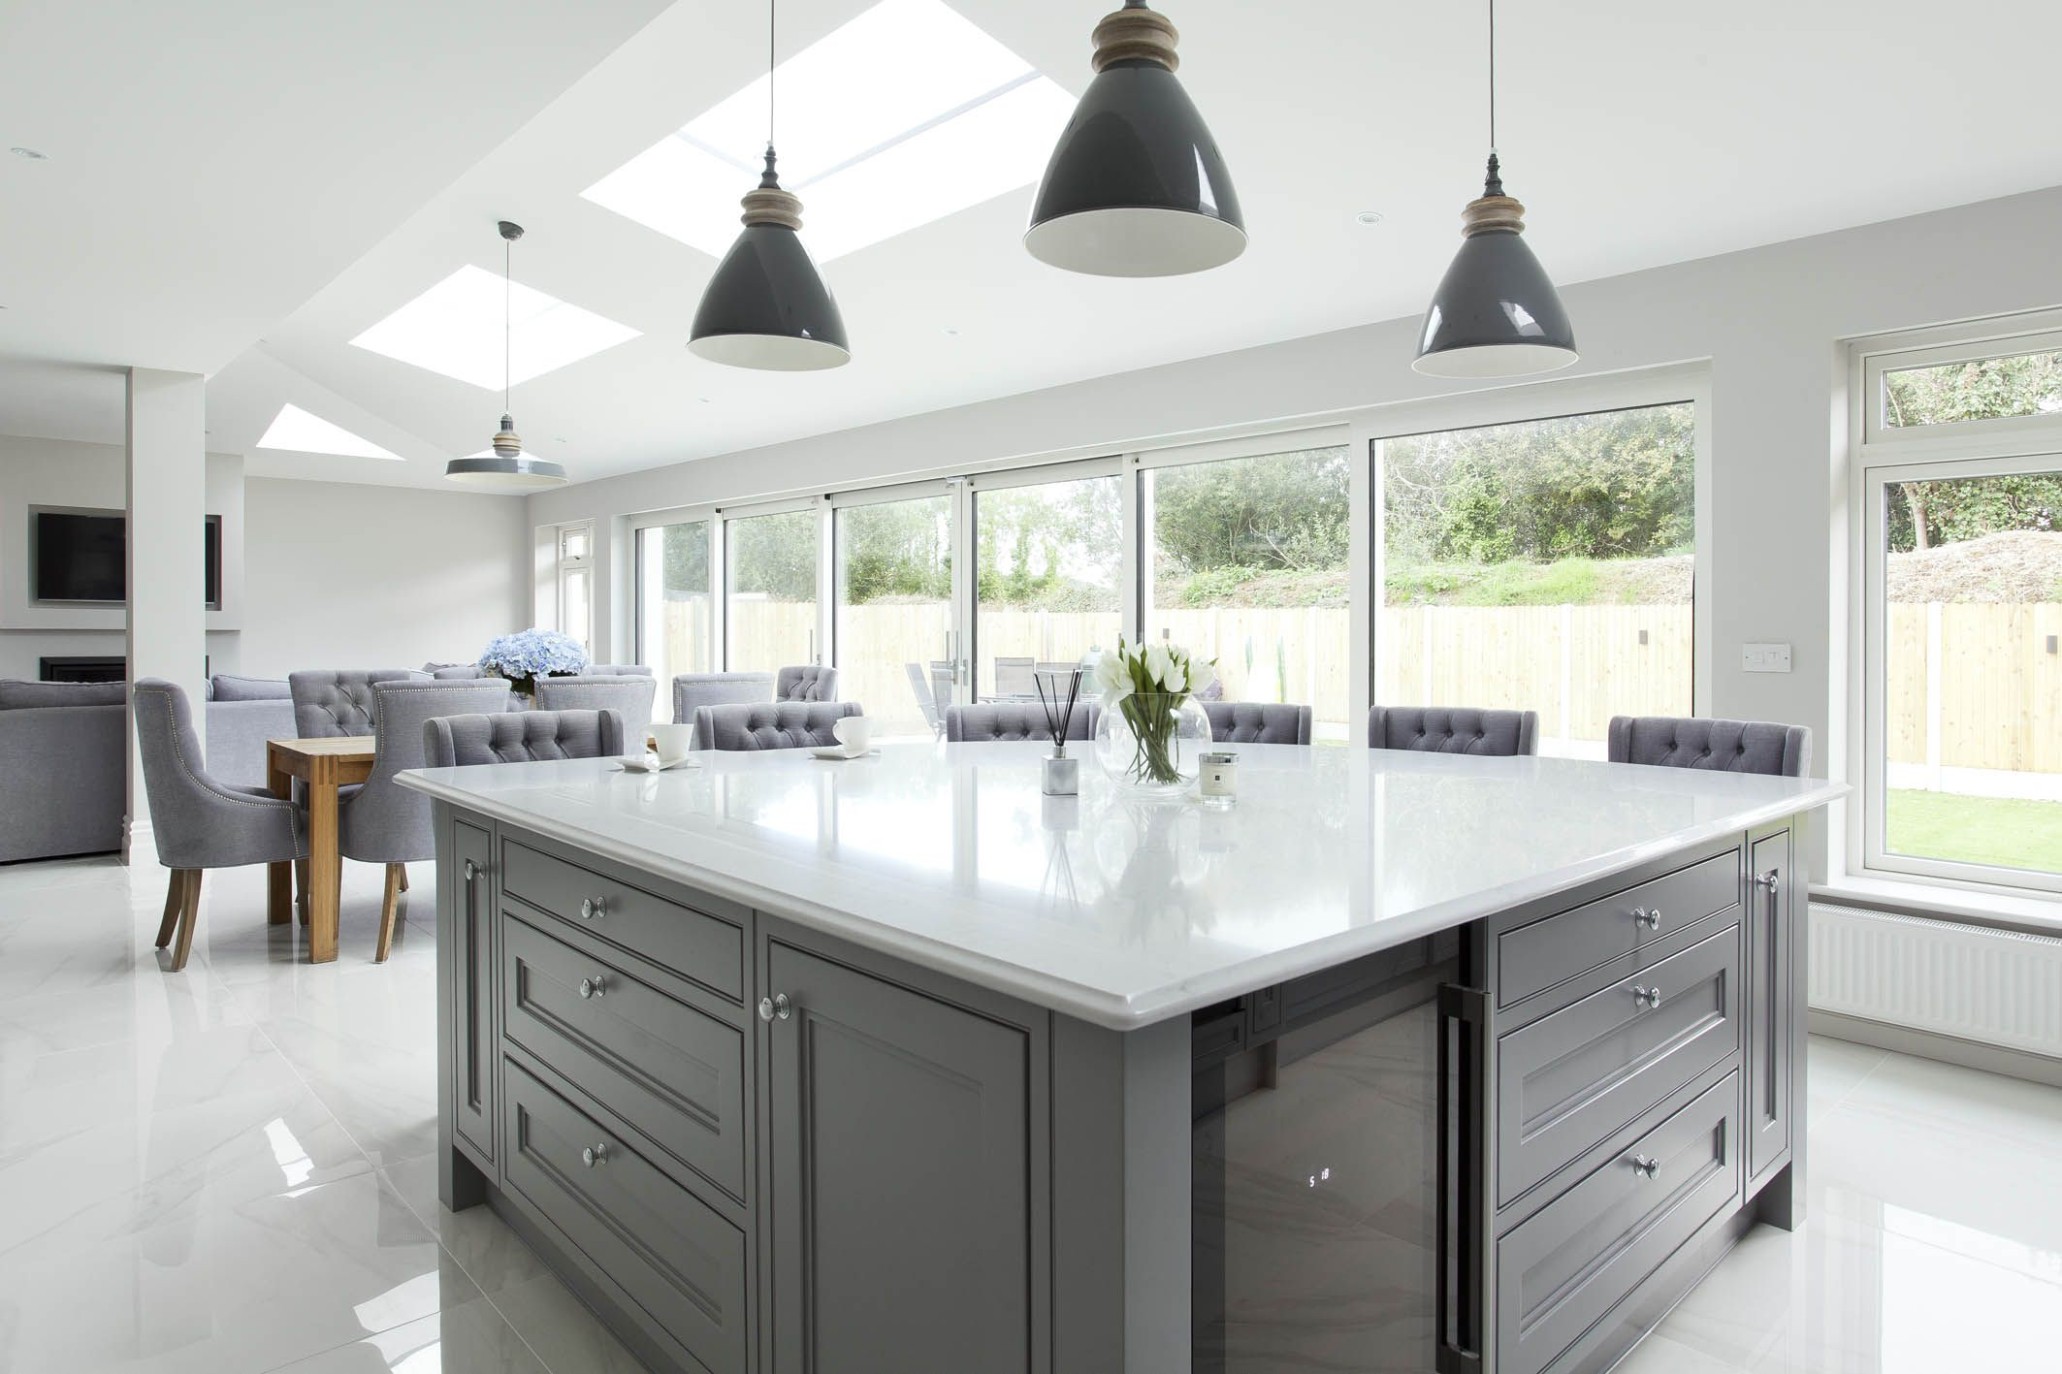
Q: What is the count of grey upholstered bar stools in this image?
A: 6